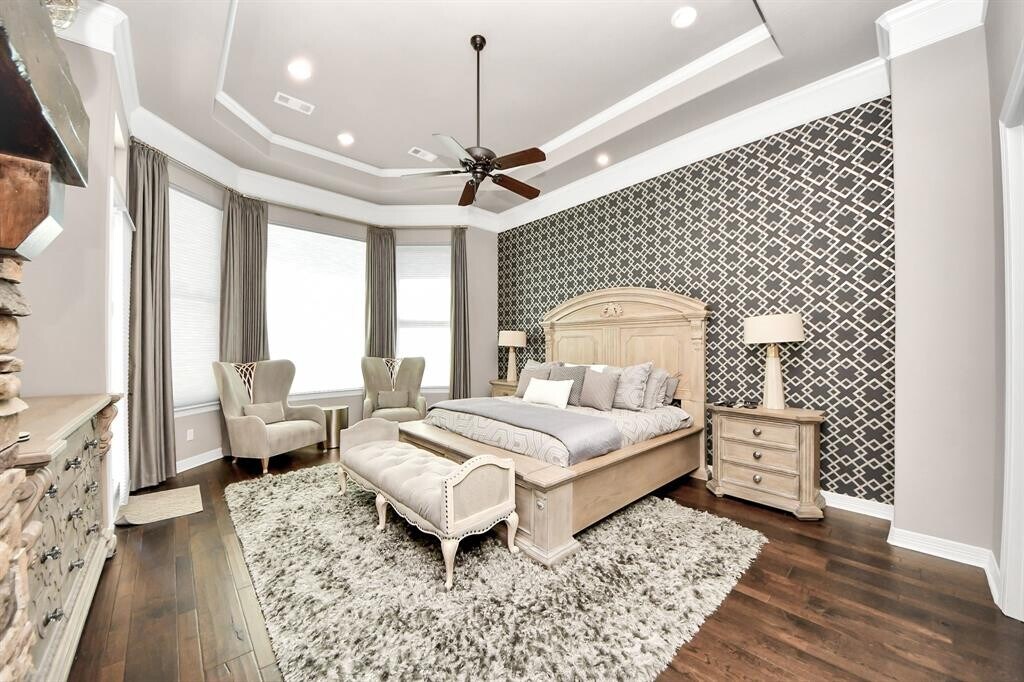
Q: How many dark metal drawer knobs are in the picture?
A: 12